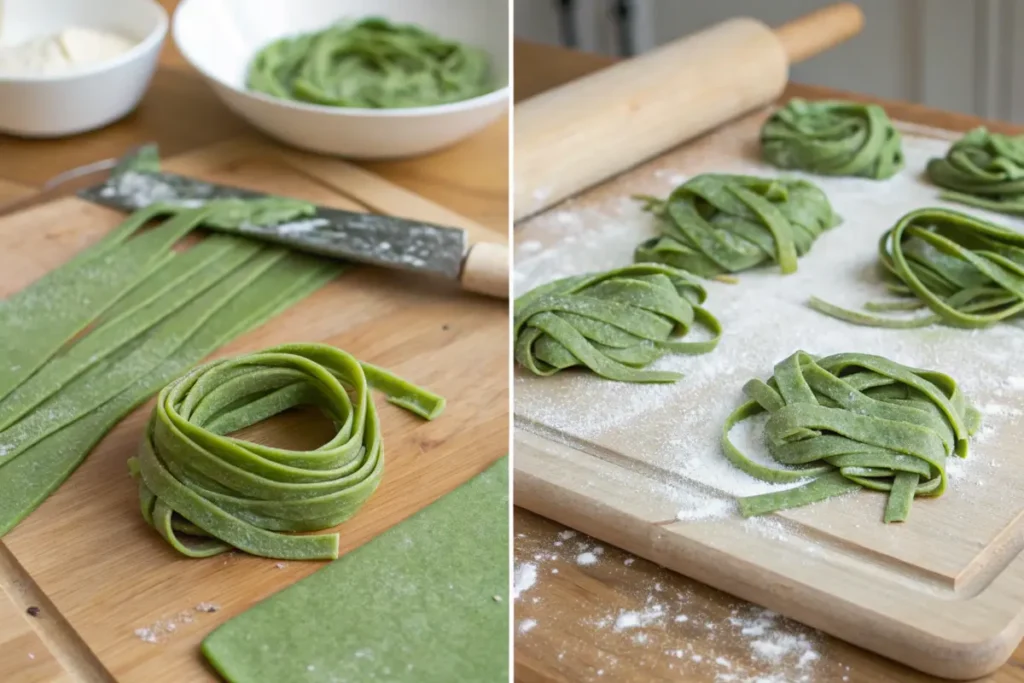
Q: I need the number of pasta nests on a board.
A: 7